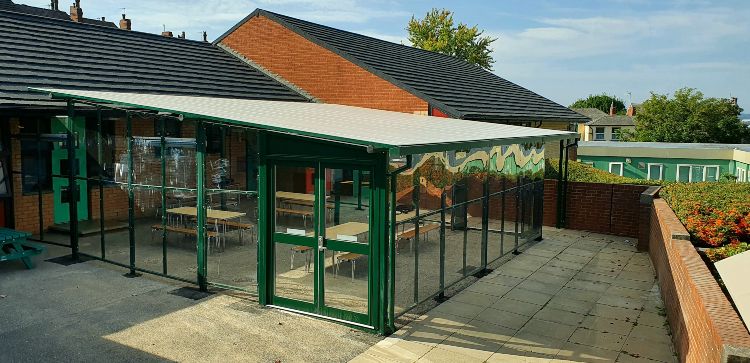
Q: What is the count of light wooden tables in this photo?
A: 4